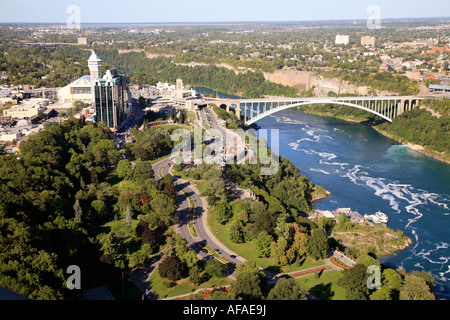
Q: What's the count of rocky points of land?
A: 2